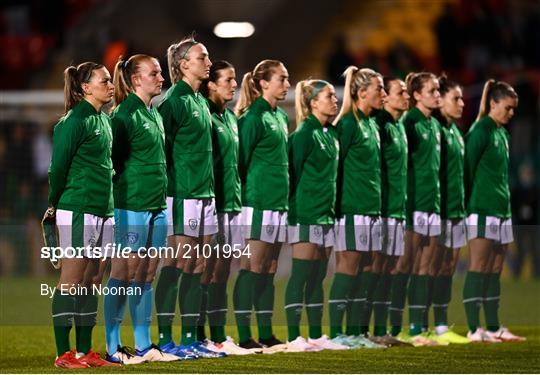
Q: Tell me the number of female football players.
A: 11